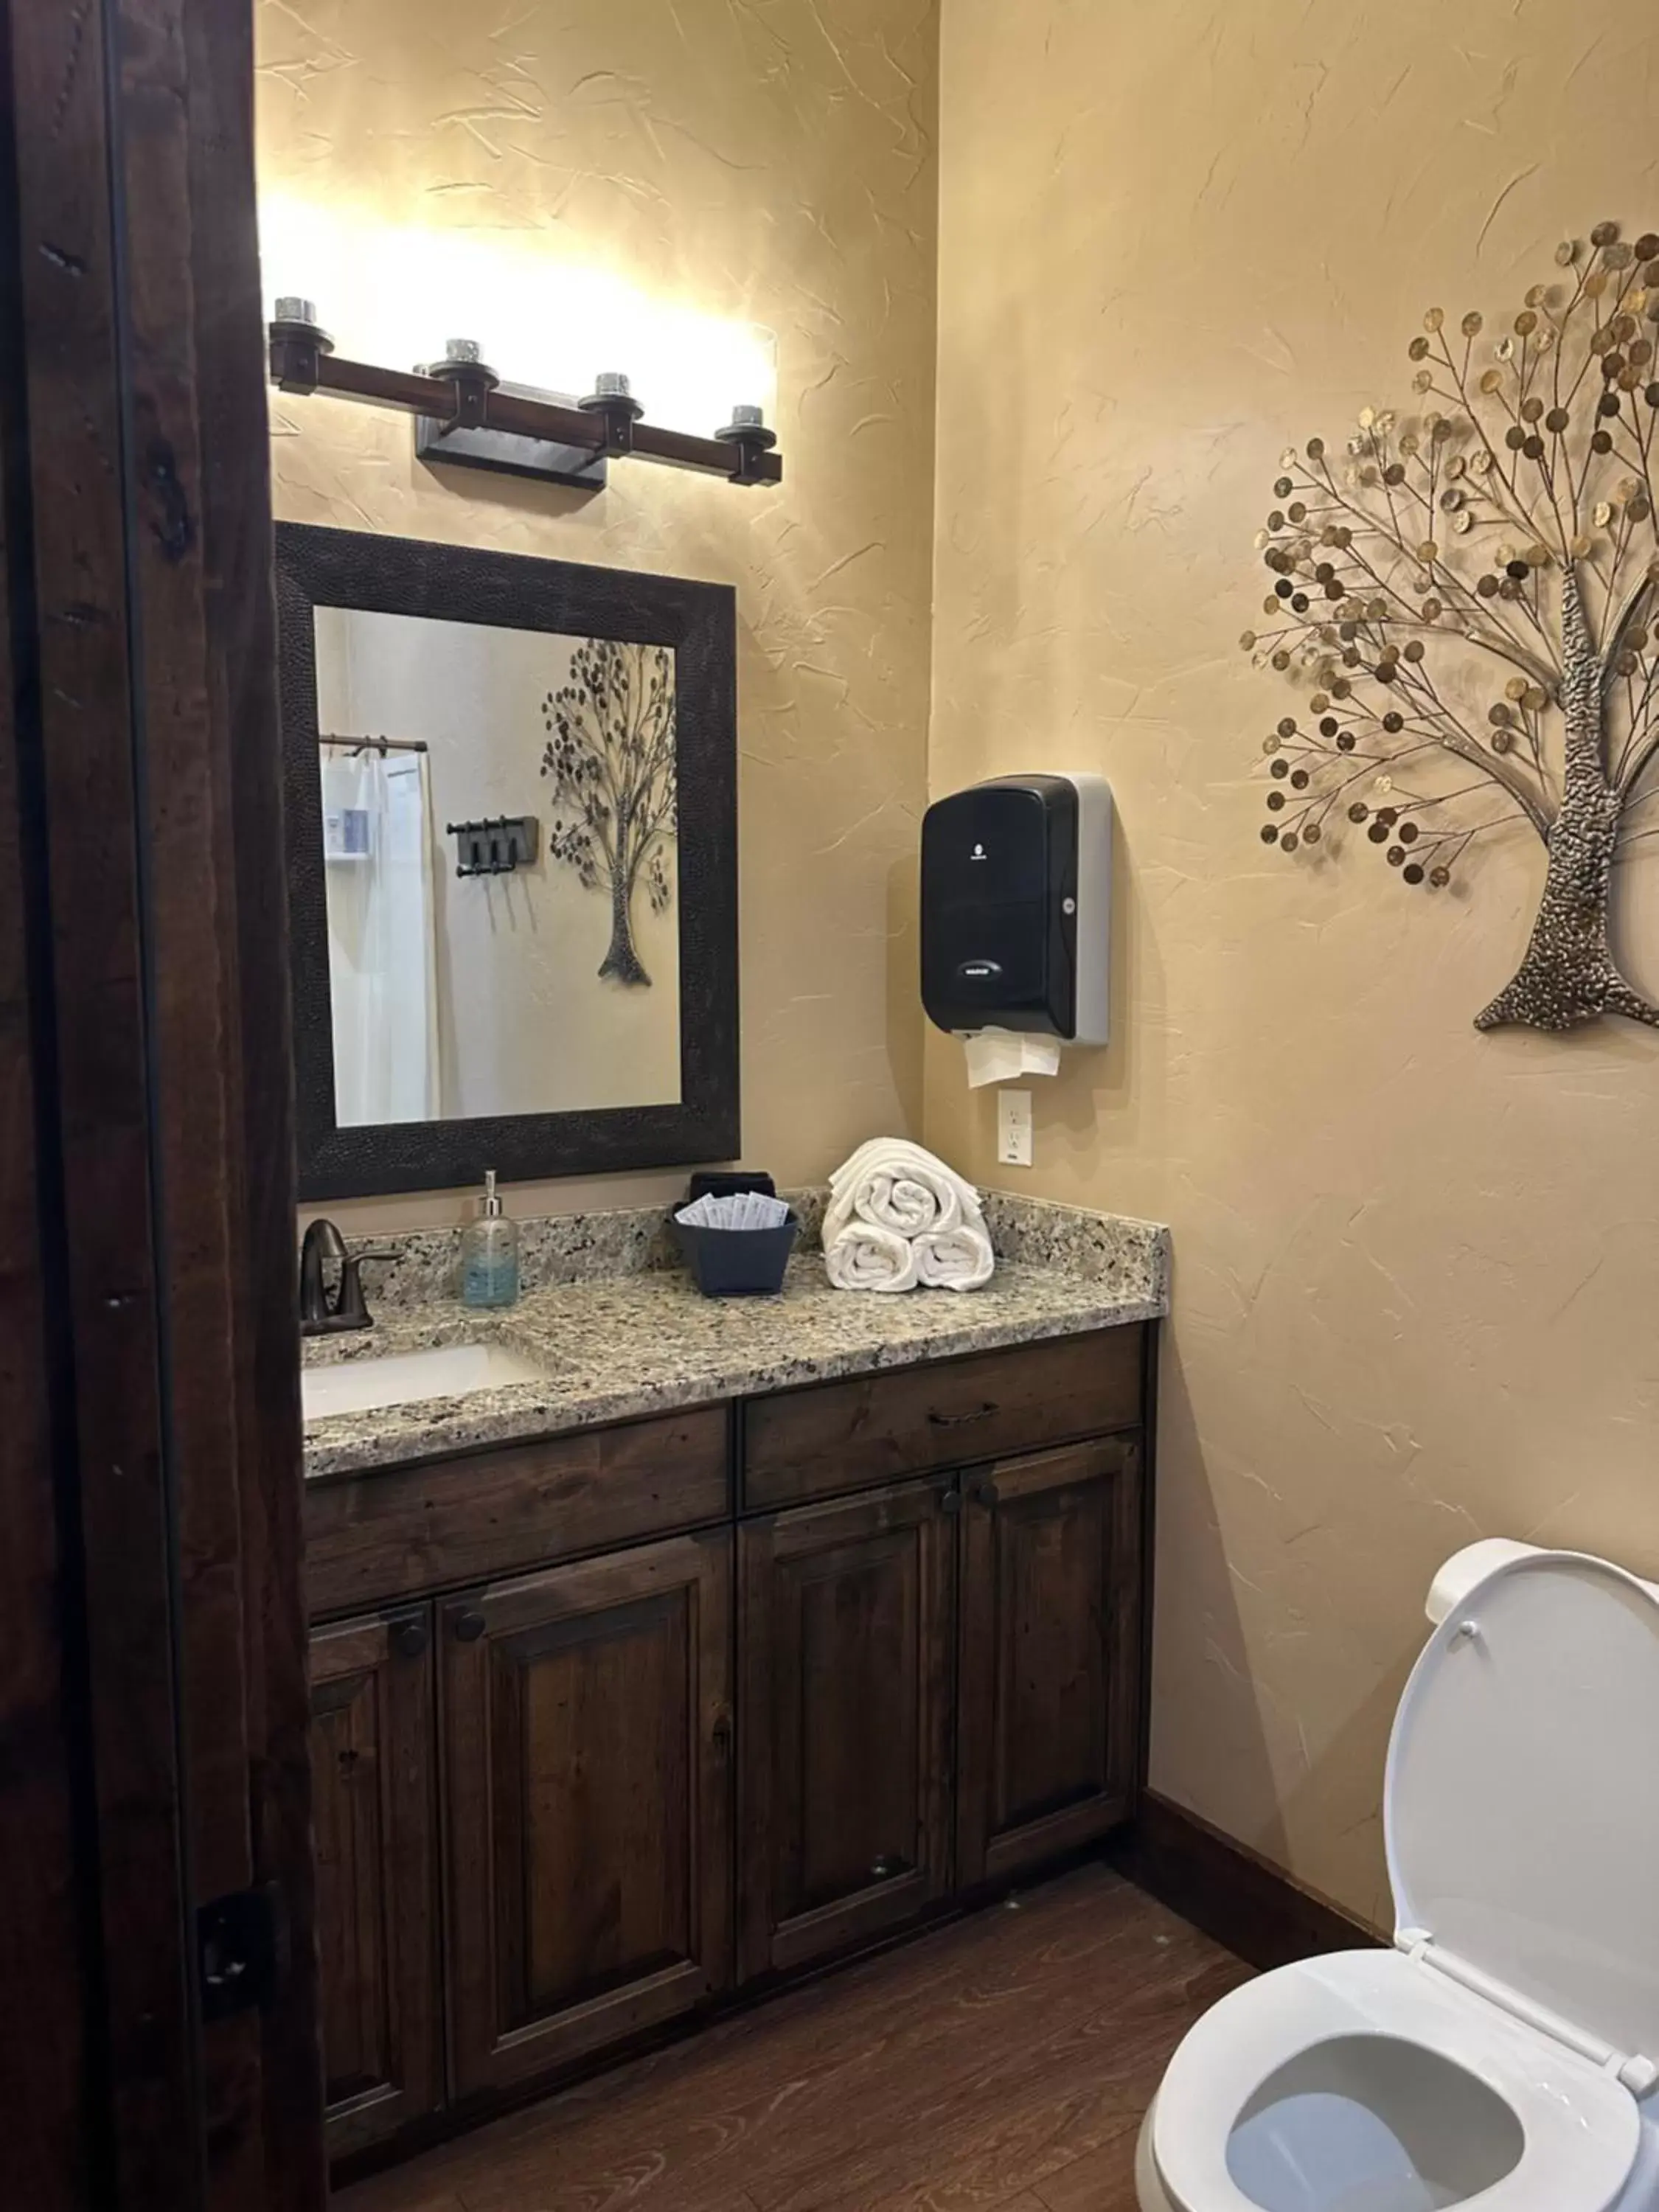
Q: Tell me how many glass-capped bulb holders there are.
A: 4